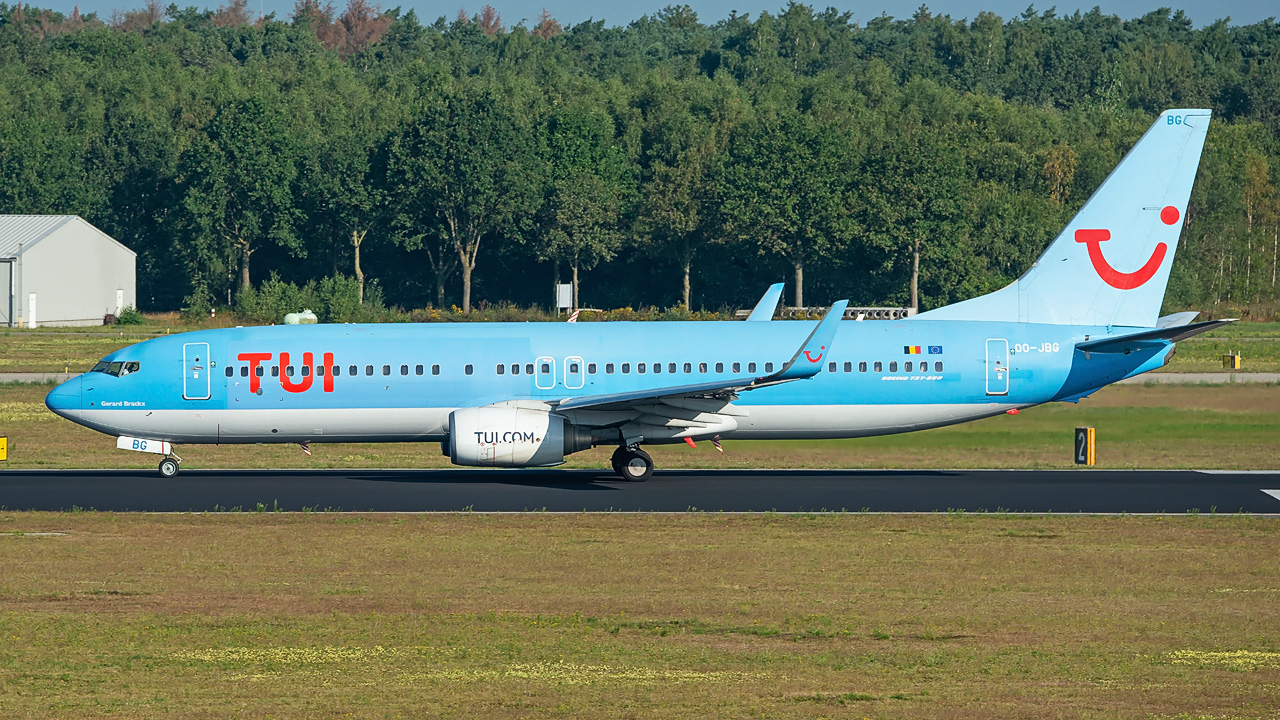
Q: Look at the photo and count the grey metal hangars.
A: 1